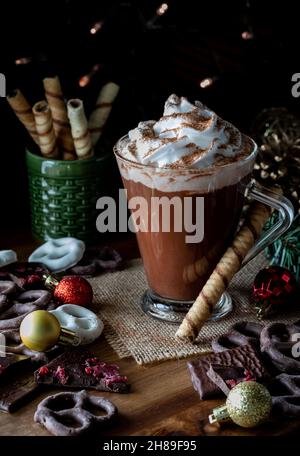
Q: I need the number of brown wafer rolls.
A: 6